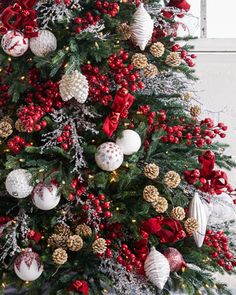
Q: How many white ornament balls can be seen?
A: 7